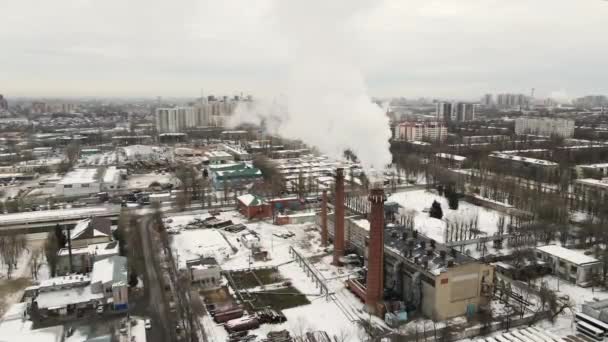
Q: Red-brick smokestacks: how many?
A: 3